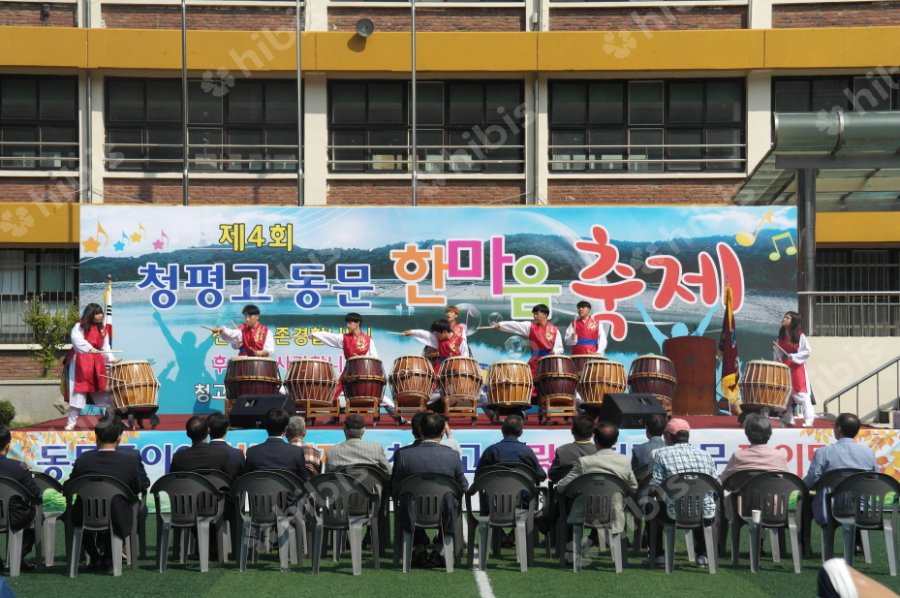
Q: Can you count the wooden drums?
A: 12